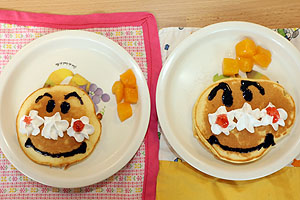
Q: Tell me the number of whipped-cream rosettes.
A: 6